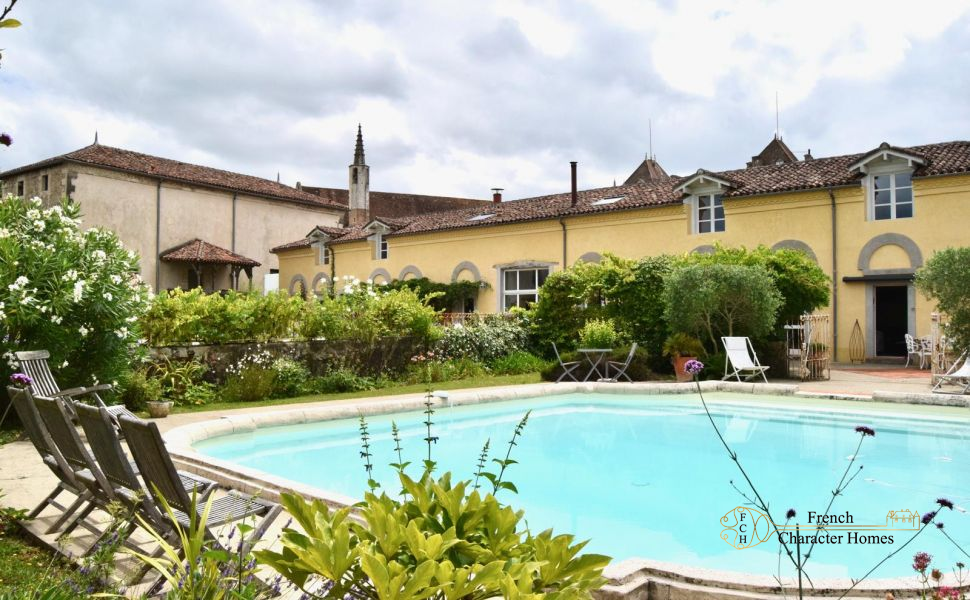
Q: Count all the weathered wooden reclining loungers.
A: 5